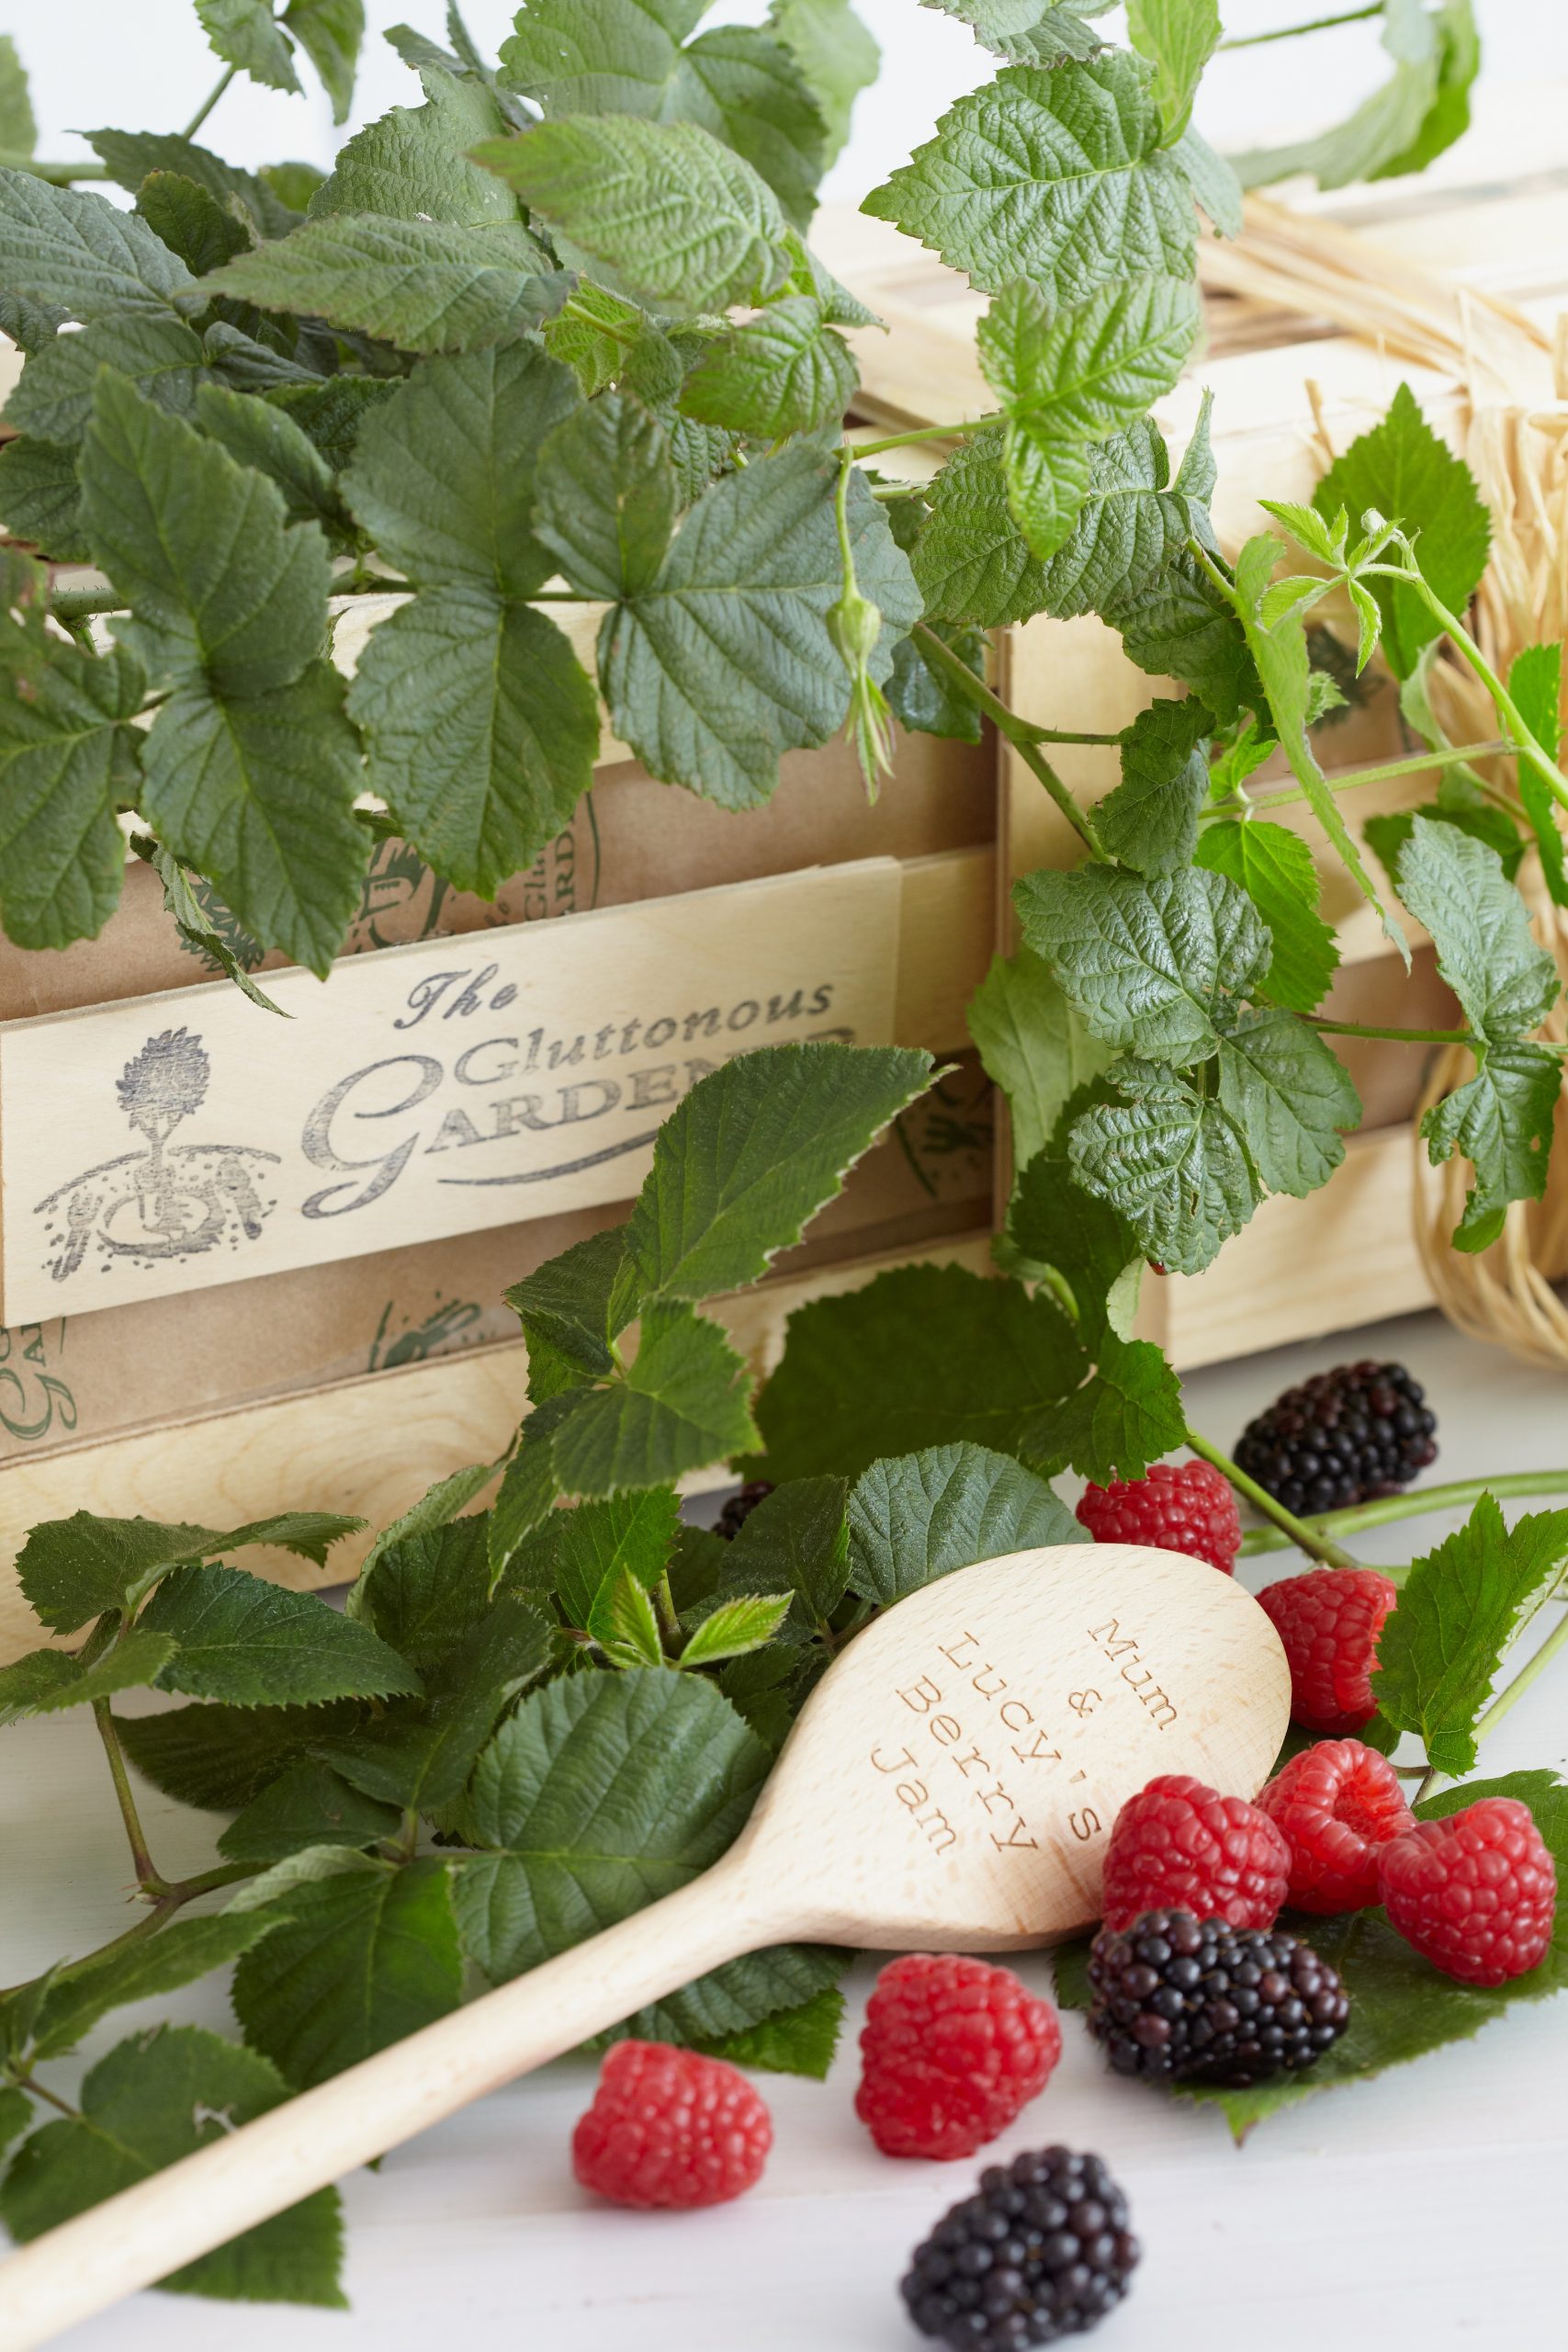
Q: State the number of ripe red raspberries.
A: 7